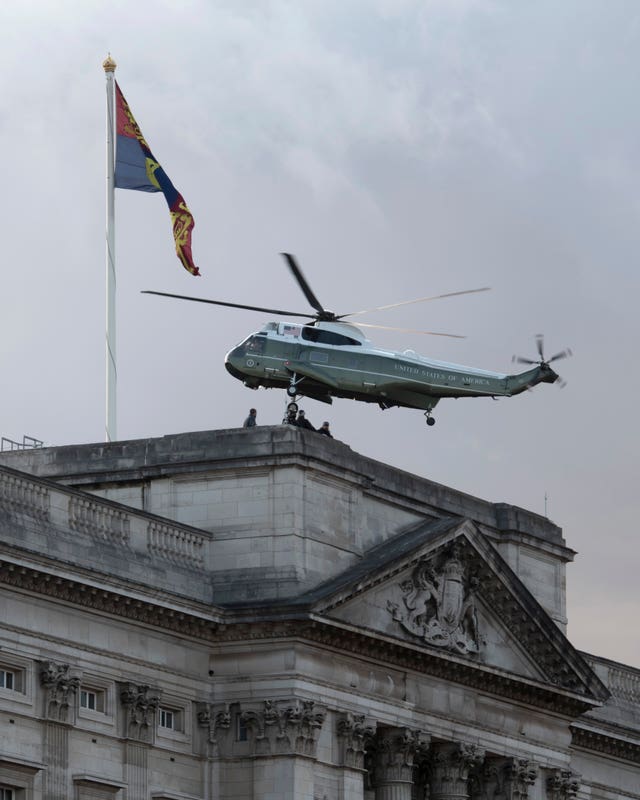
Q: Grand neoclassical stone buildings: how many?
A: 1